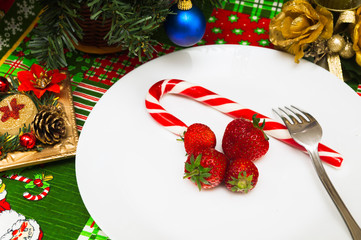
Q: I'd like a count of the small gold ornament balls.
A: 2